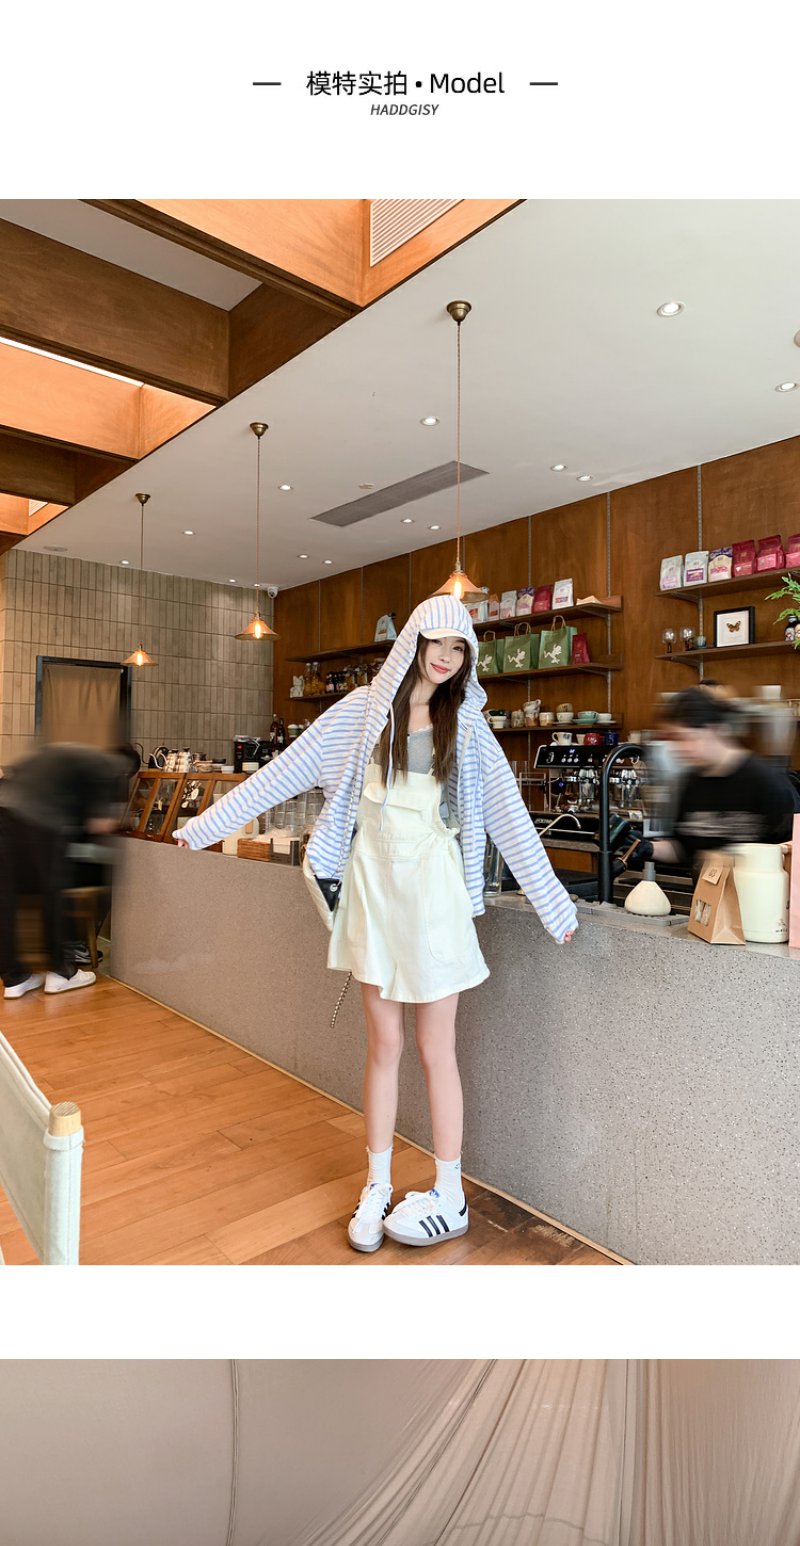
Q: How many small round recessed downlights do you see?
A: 14